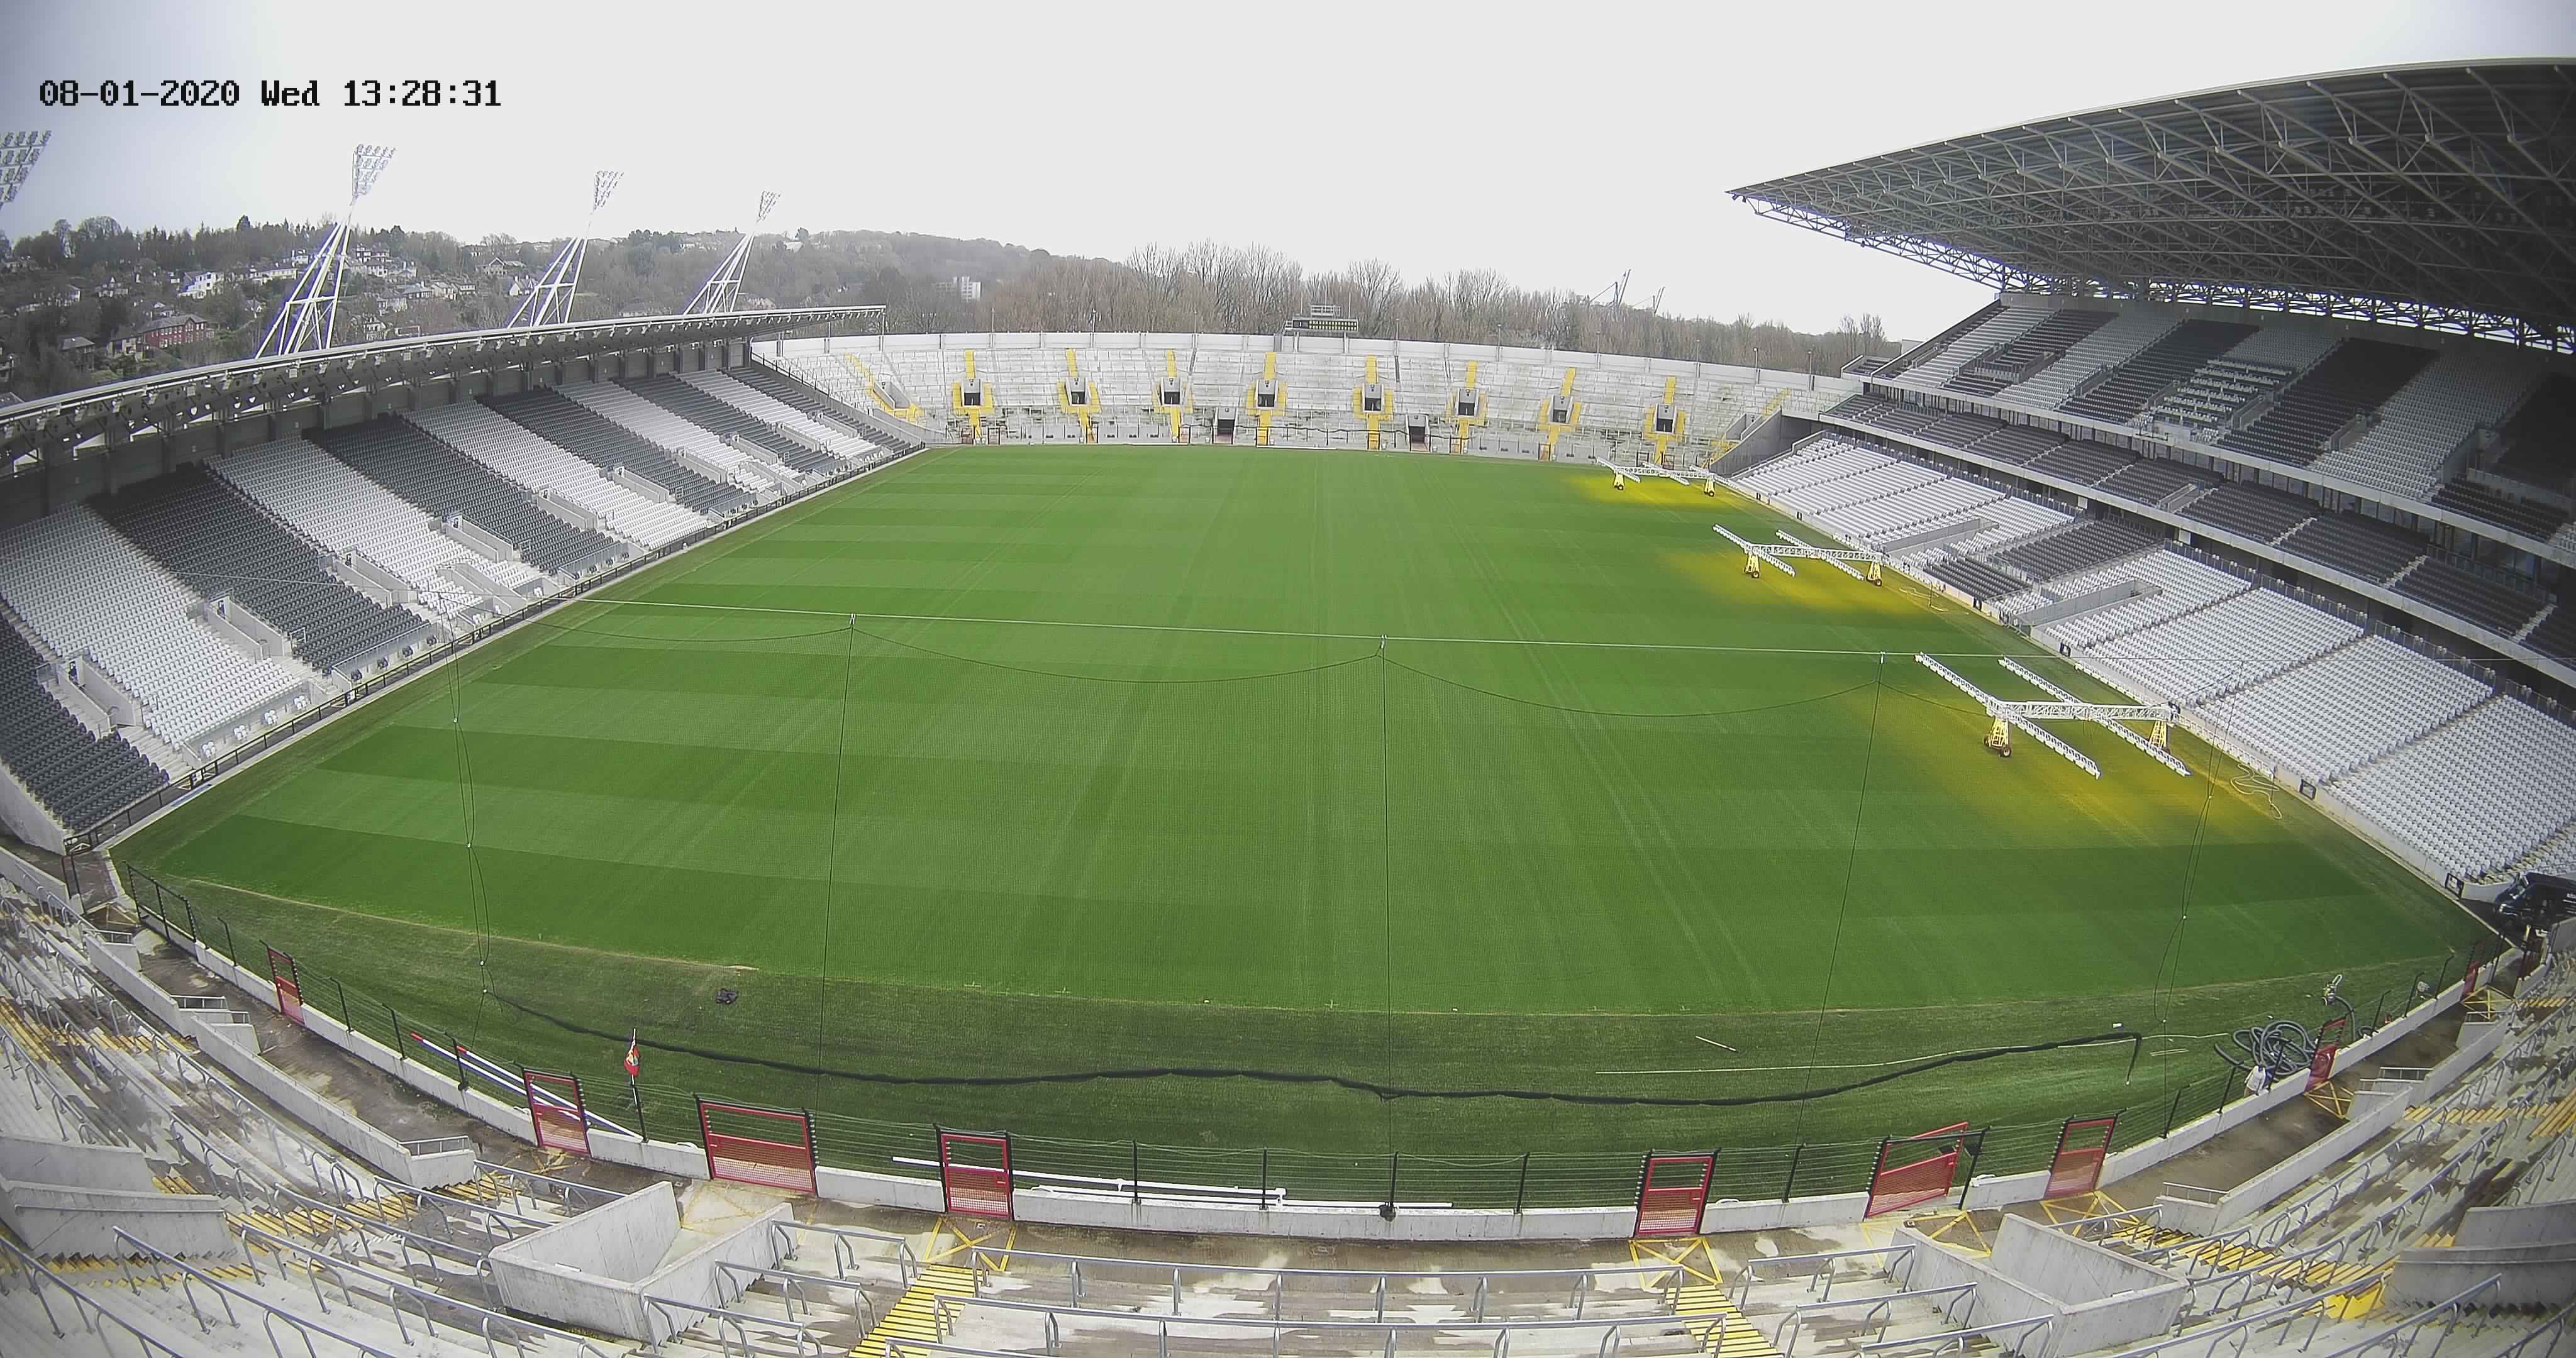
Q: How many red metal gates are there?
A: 9